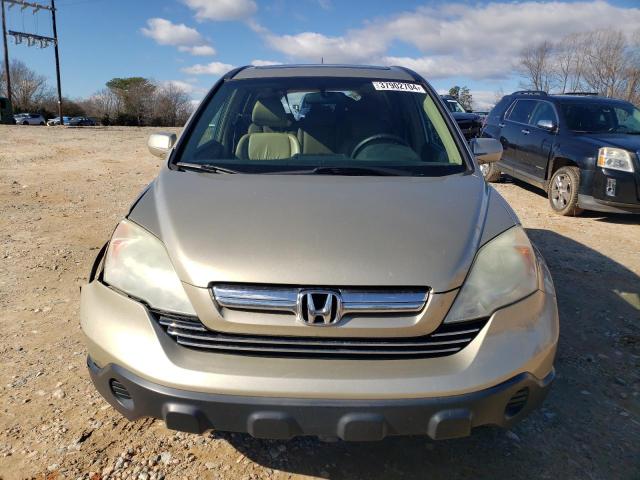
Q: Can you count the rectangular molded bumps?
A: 4